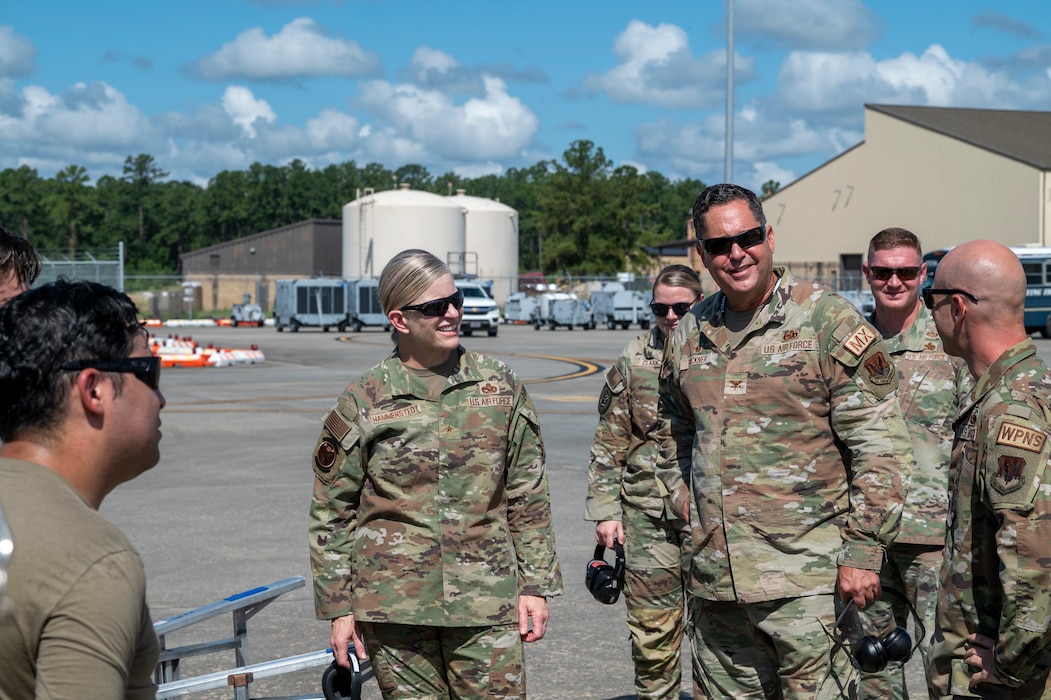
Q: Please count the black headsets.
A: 3